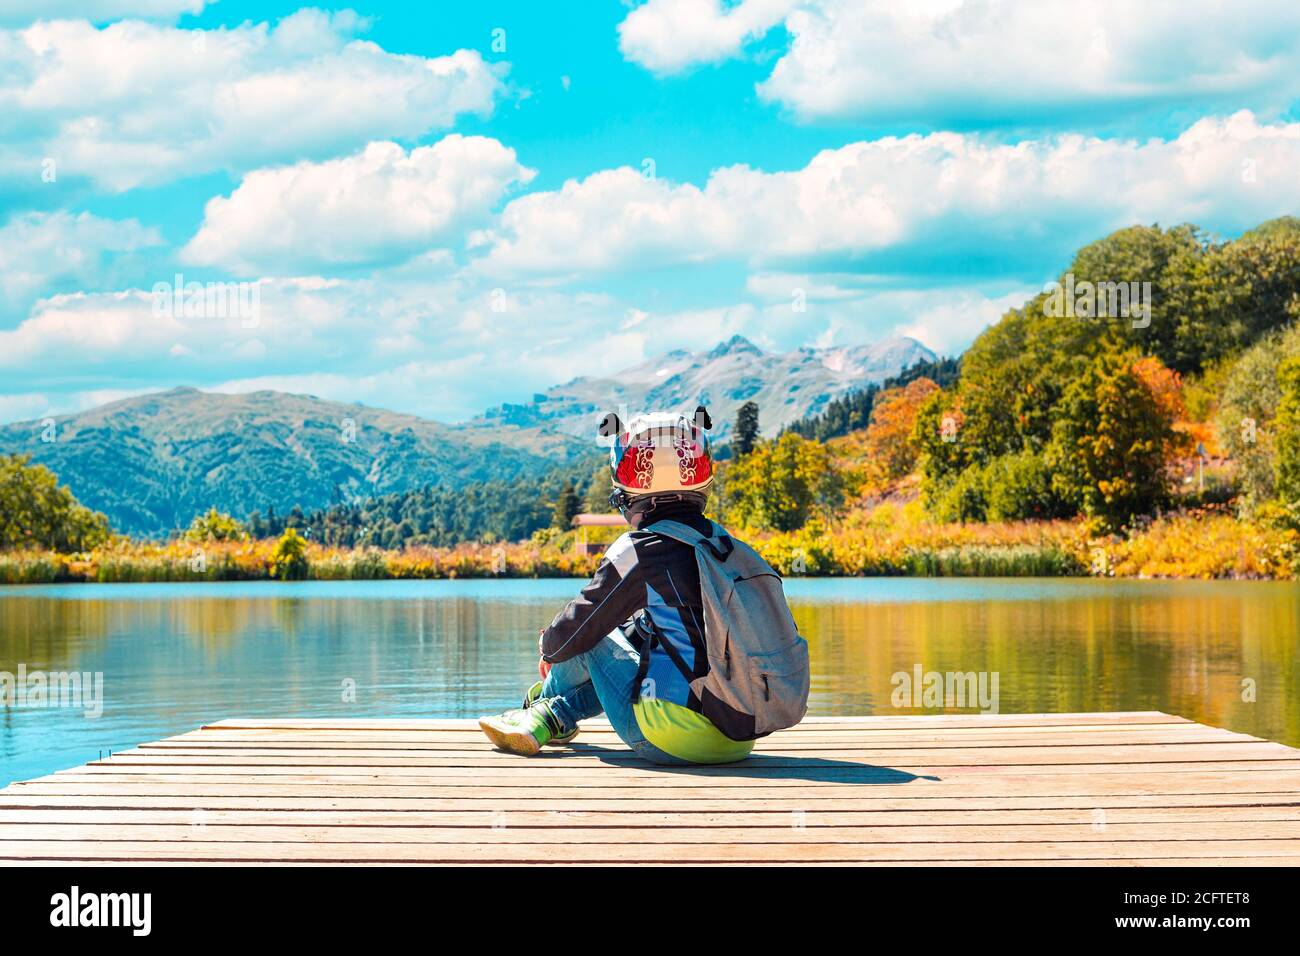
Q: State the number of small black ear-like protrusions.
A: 2